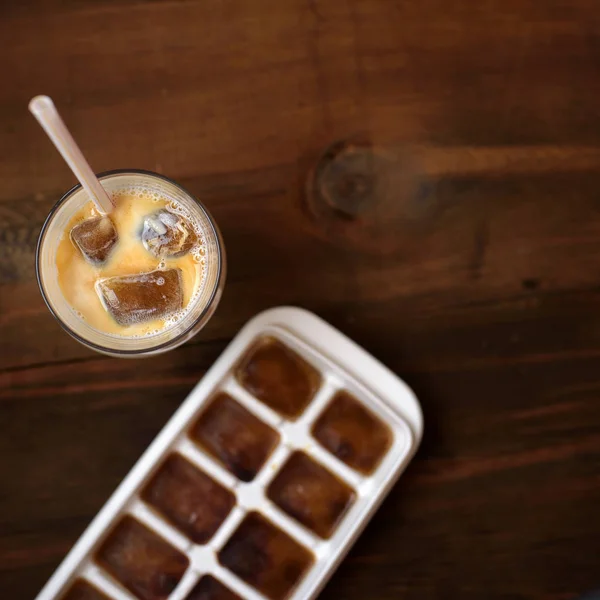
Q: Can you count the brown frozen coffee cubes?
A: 12